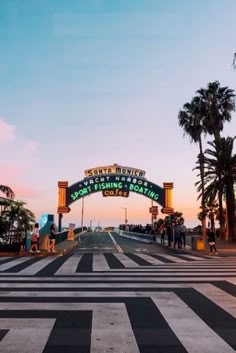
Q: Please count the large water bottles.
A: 0